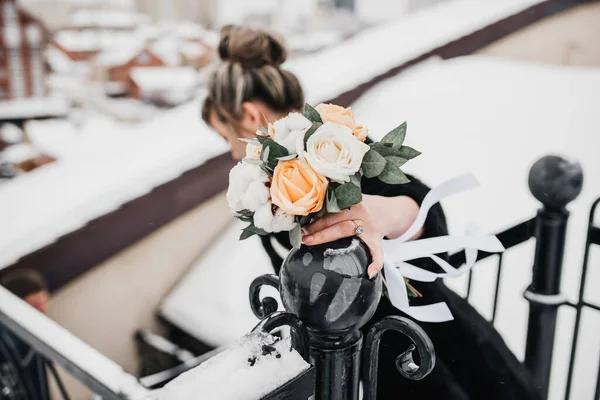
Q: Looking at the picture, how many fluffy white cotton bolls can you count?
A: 3